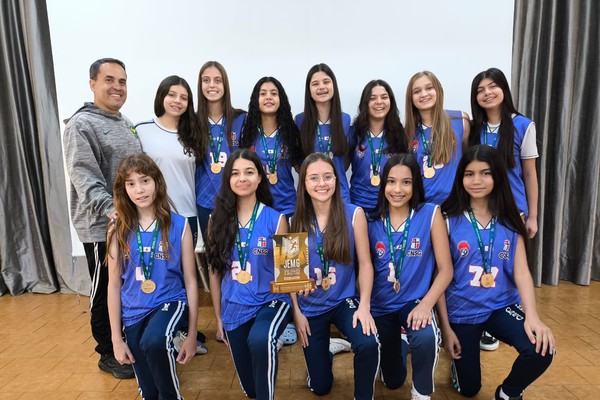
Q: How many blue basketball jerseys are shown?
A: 11